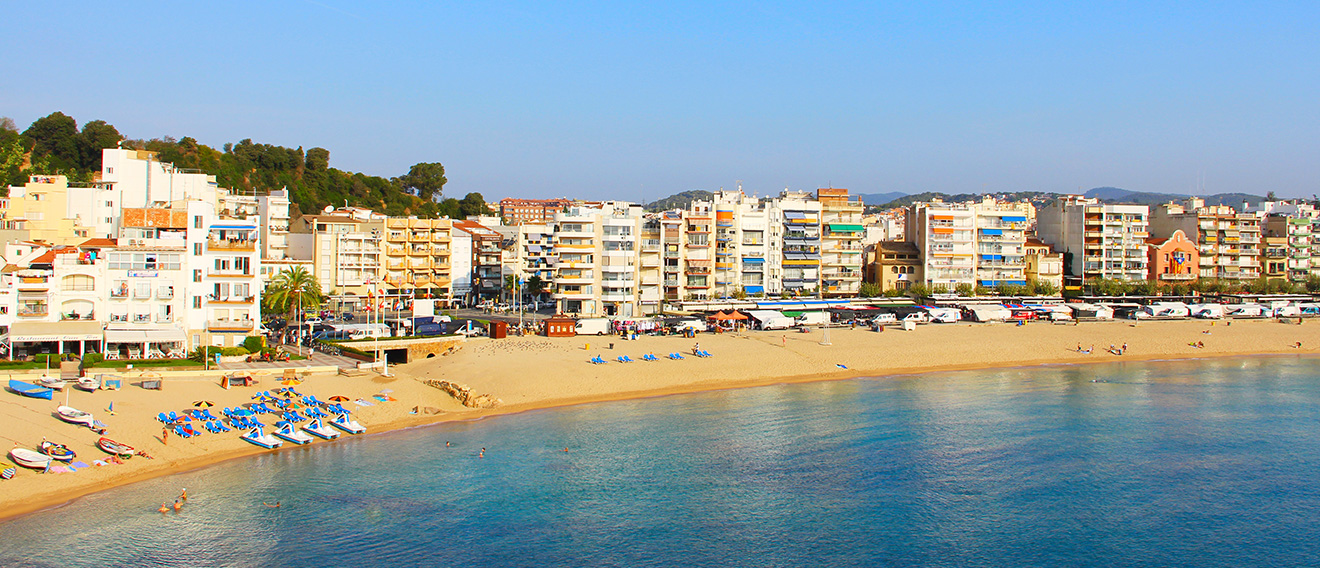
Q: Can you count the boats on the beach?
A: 12